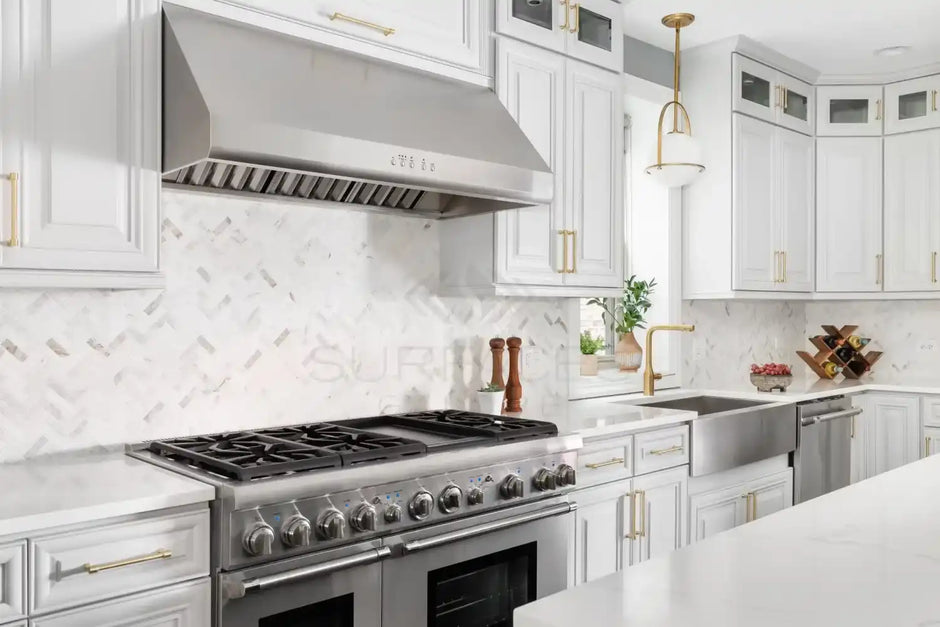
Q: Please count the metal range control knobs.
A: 11